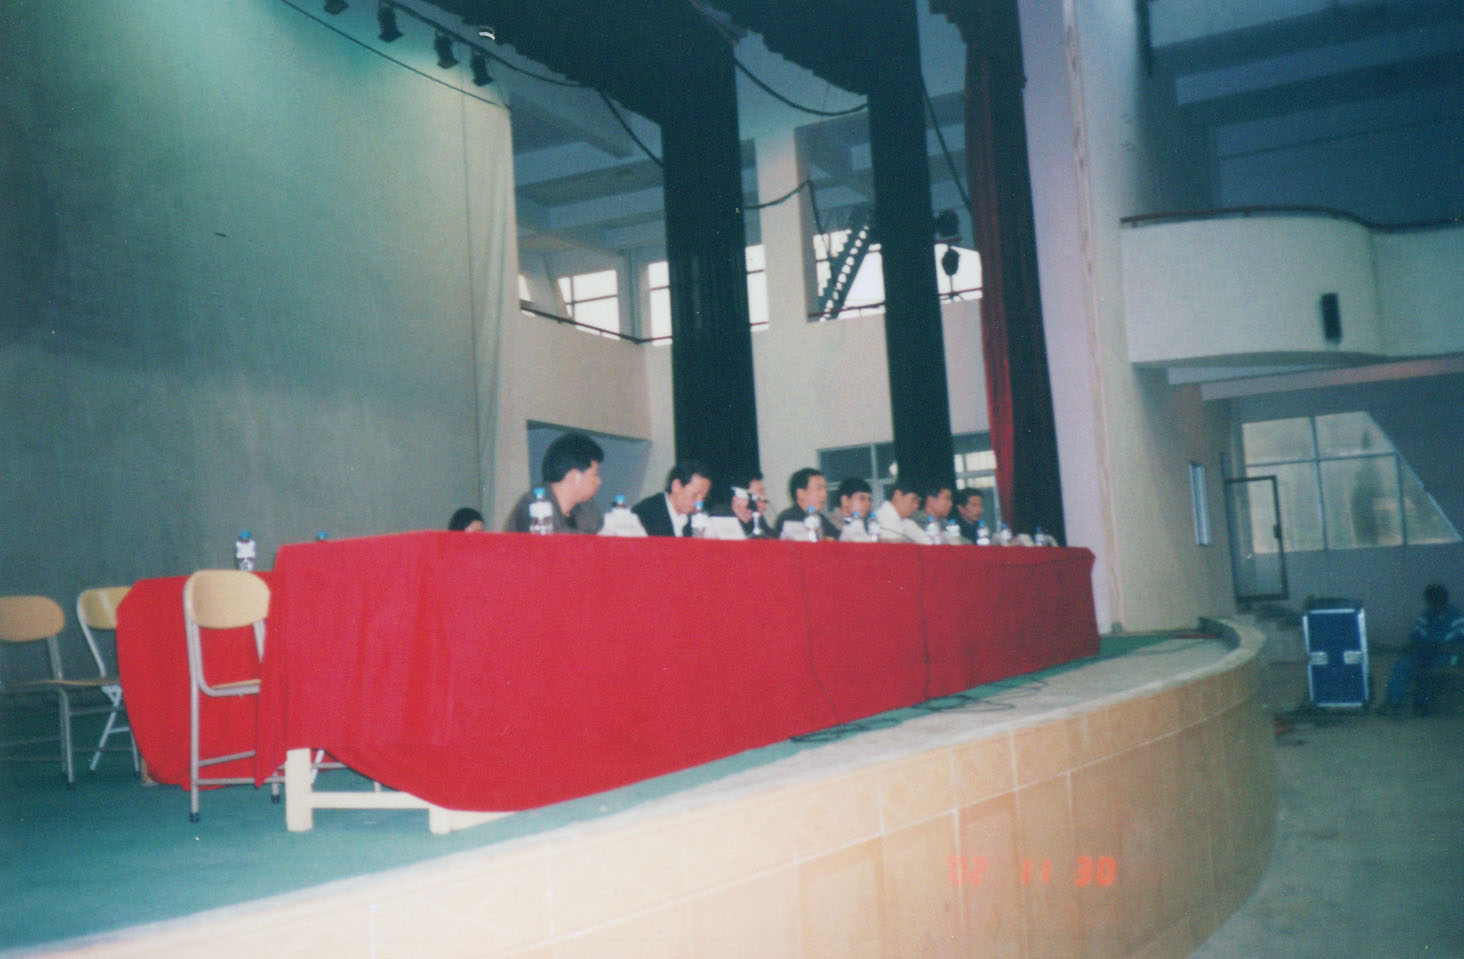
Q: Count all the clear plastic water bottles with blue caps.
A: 13